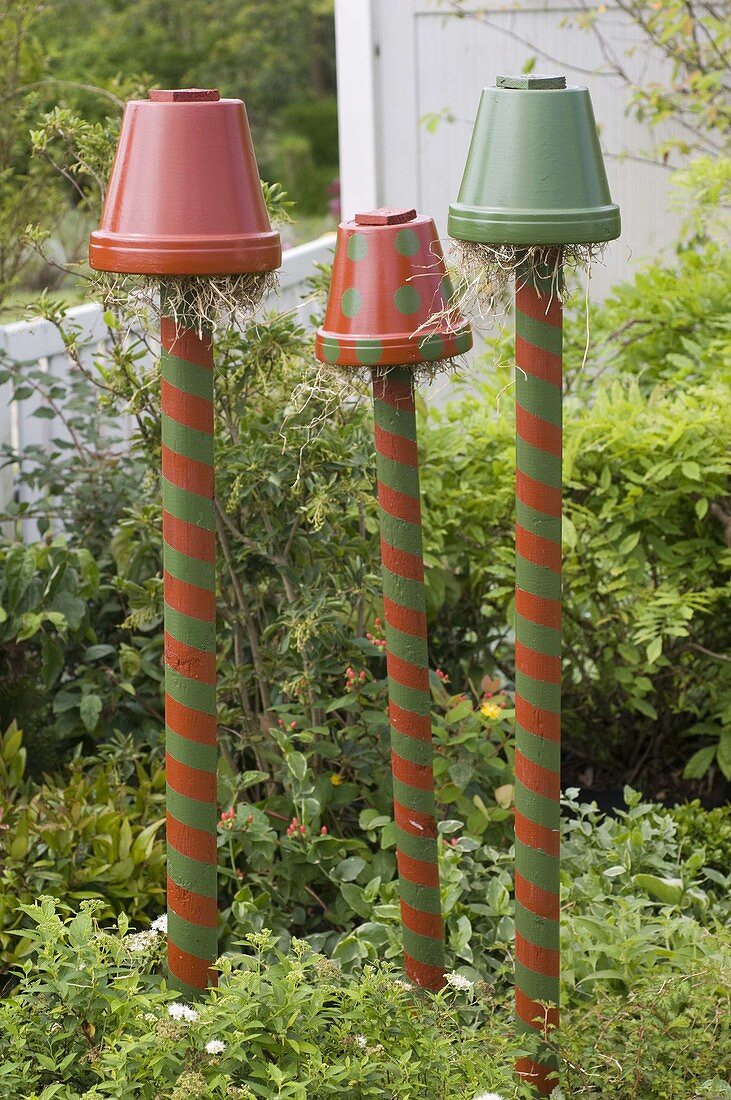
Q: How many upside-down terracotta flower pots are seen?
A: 3